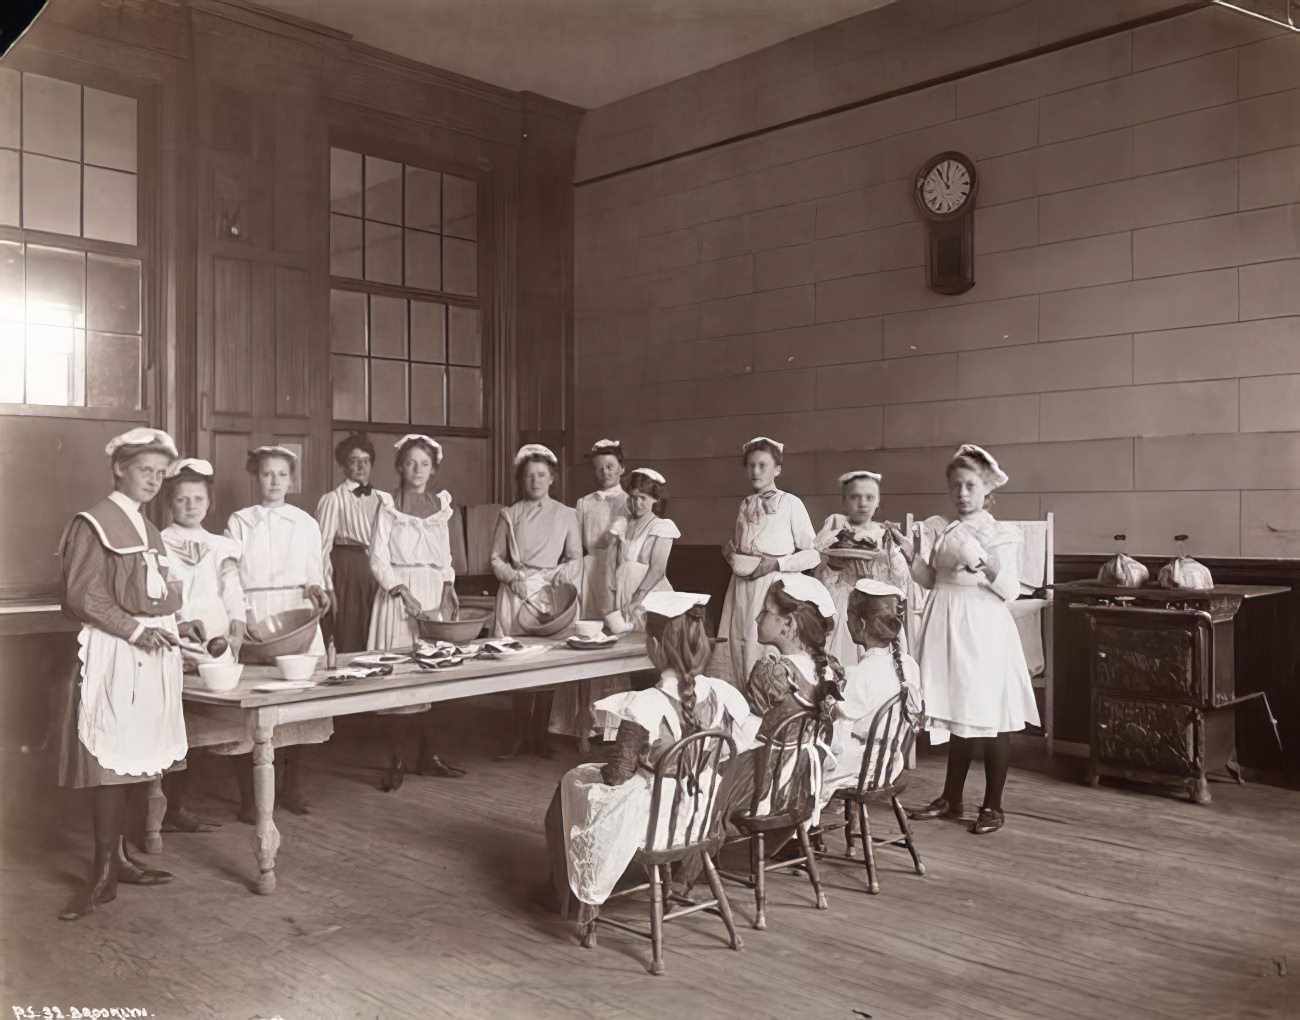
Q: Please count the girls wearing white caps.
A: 13